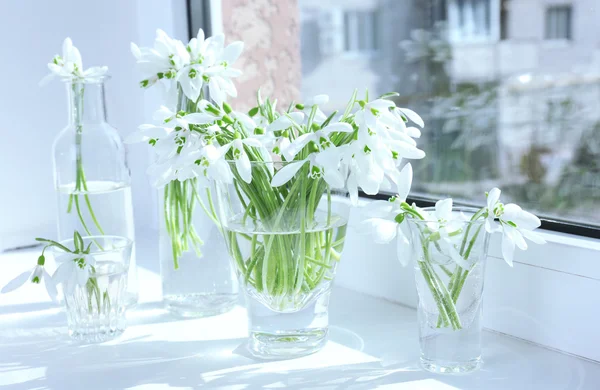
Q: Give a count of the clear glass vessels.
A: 5